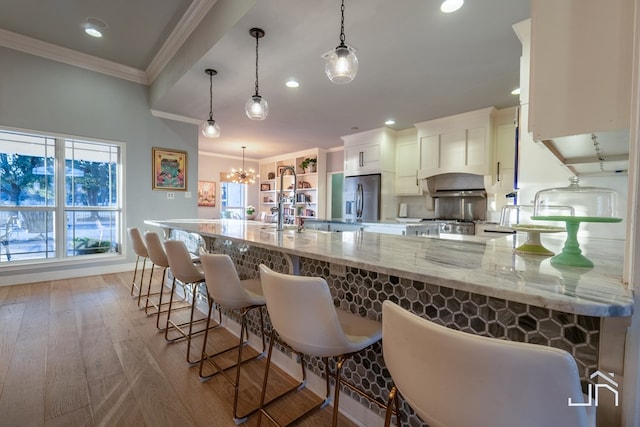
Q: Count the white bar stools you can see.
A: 6